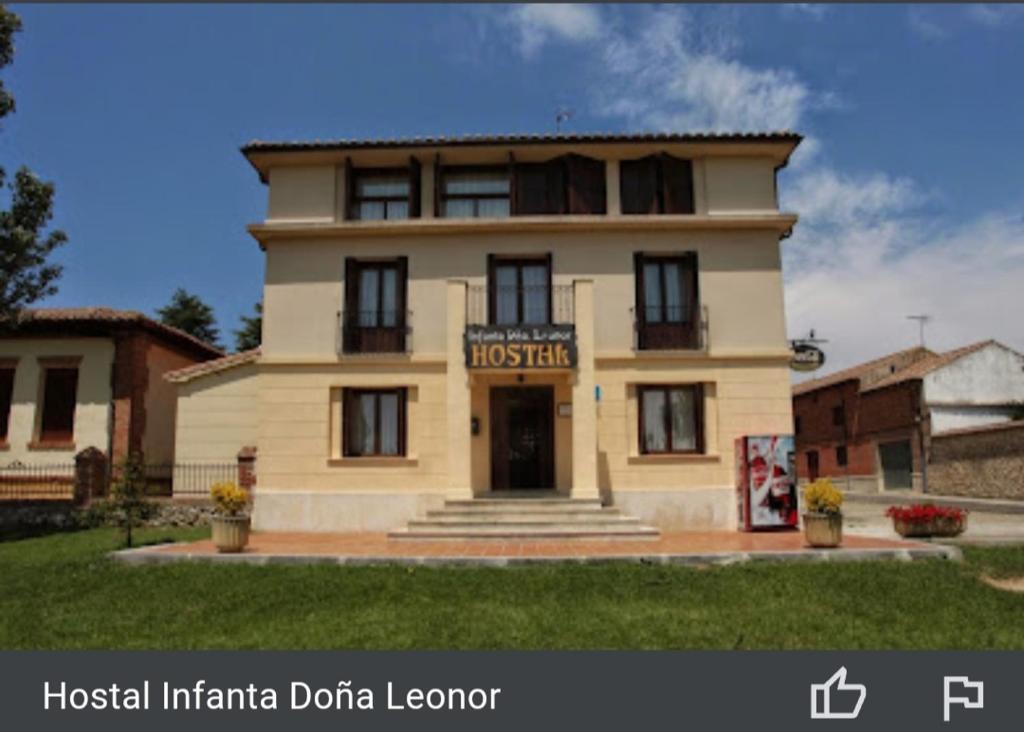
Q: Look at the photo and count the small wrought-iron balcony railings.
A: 3